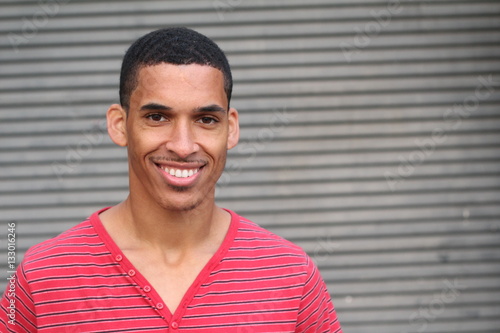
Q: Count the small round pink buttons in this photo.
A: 5